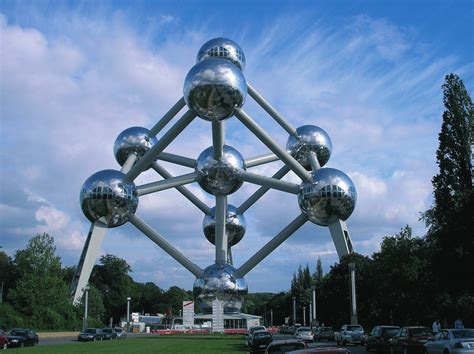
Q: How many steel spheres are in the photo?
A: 9